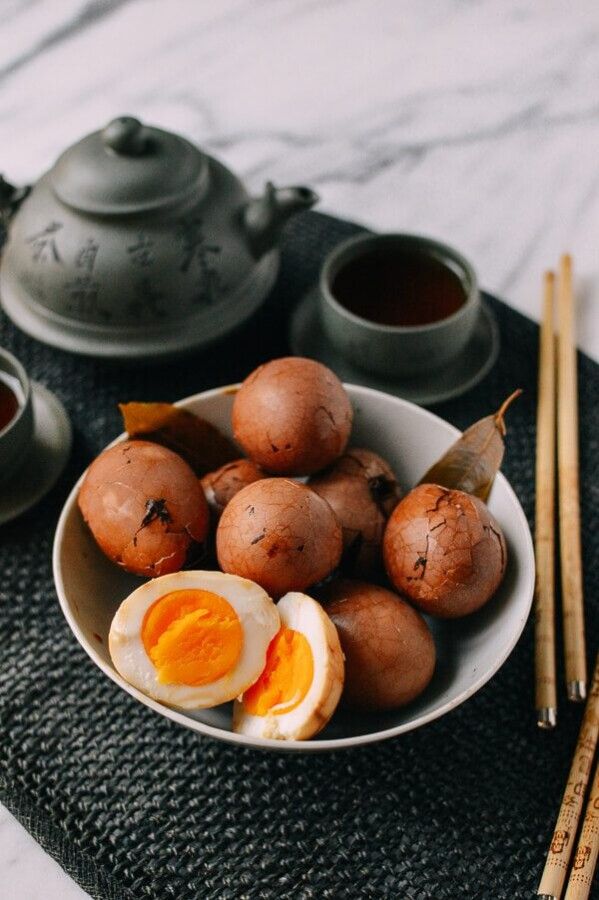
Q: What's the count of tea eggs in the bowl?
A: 8